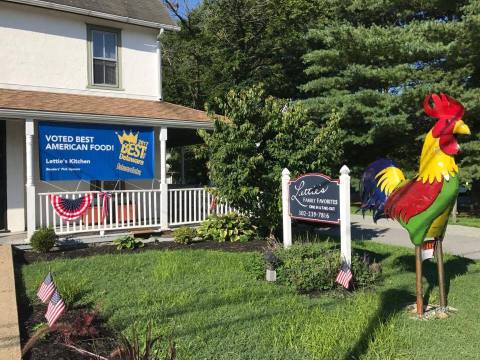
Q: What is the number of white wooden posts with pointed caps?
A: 2